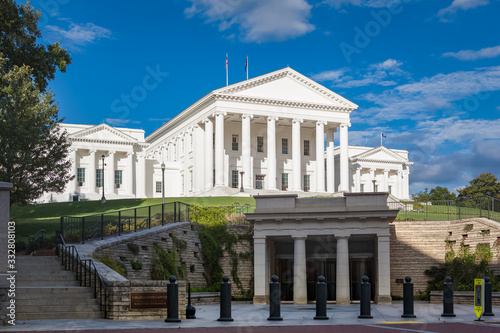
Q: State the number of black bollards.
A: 8